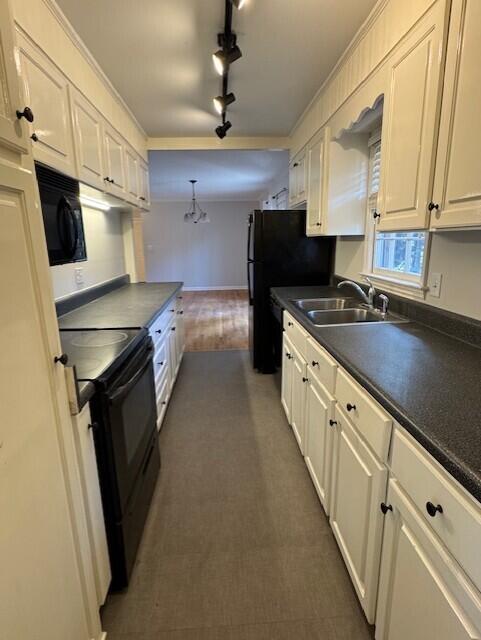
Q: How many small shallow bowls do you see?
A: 0